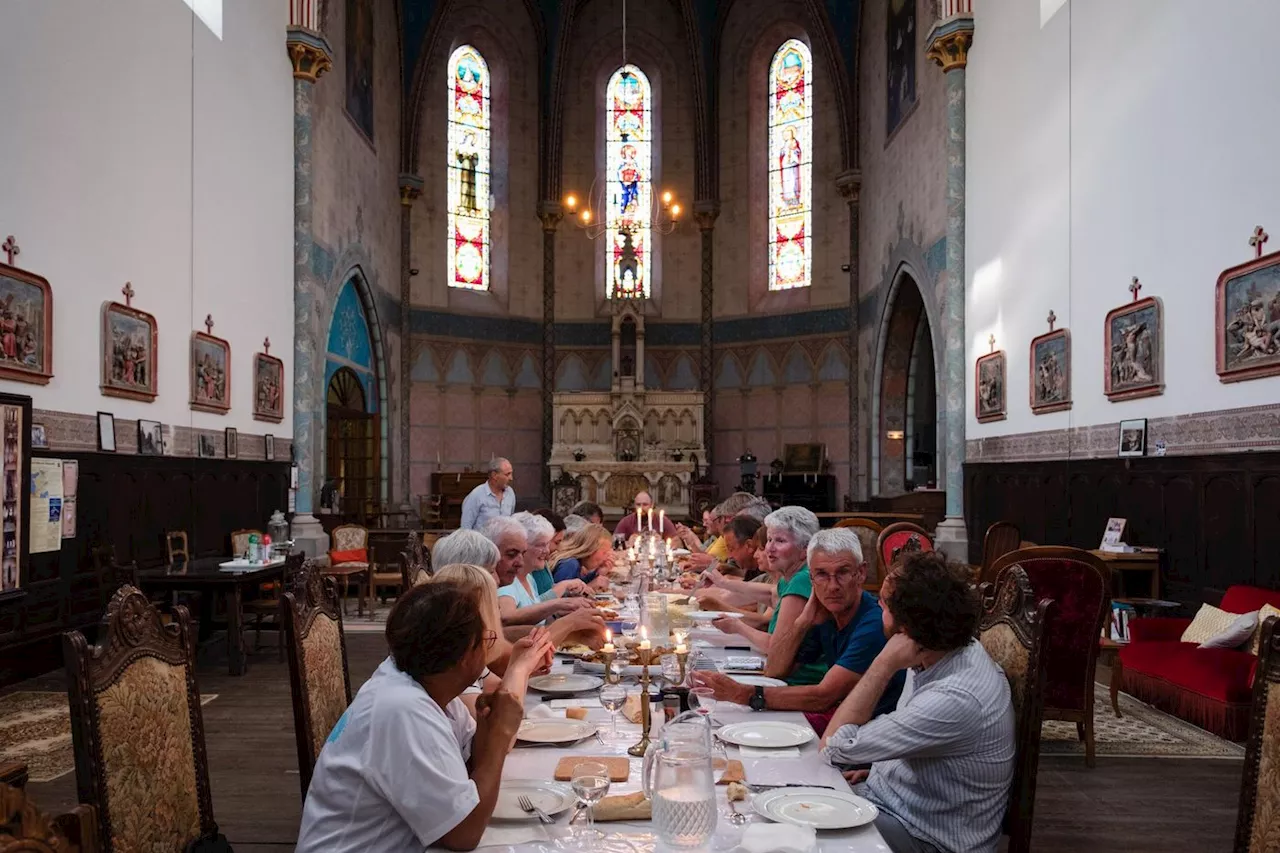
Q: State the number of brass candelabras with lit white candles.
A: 4